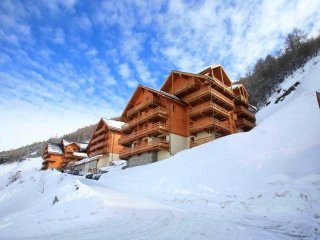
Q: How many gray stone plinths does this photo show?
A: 1